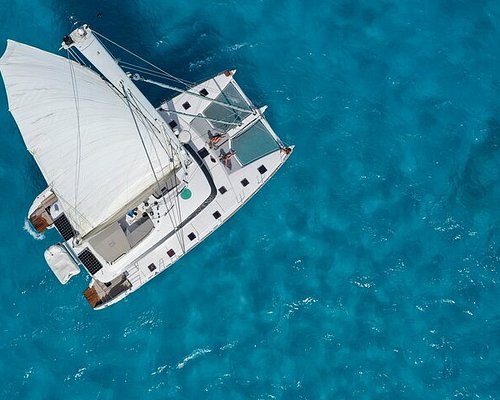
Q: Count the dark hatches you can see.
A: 11